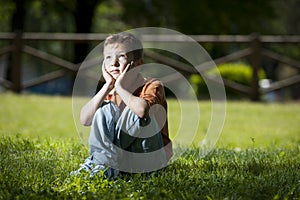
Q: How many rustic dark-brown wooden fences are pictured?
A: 1